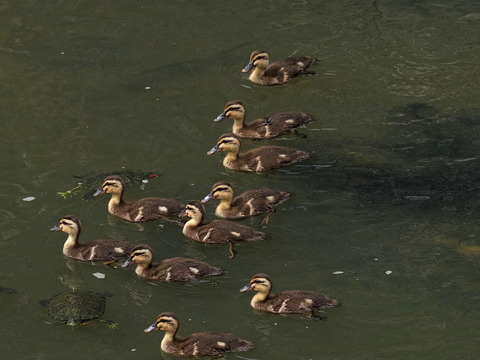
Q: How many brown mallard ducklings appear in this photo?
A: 10